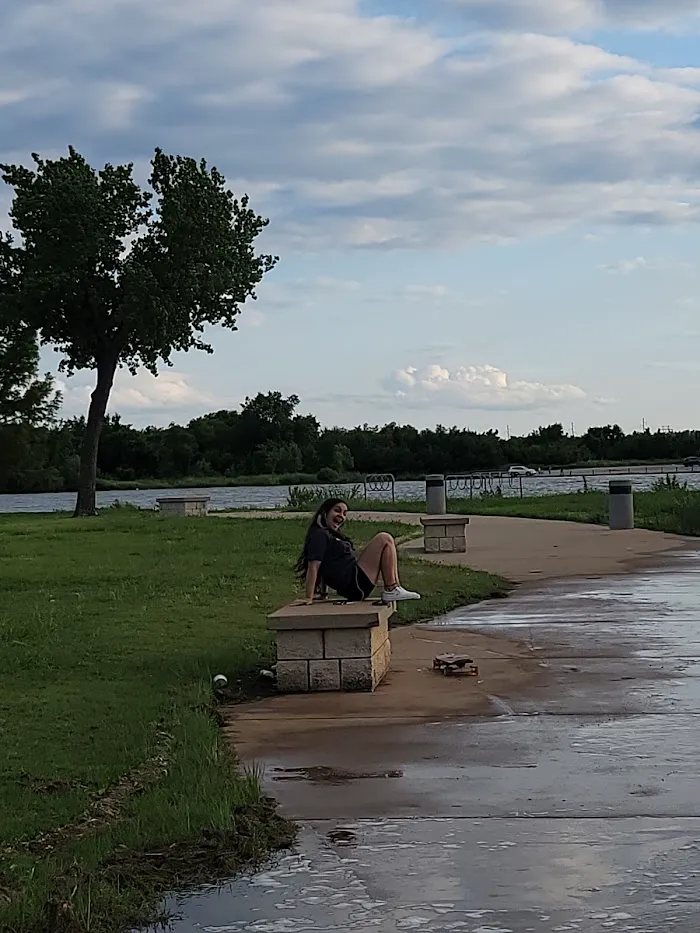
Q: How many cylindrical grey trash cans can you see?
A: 2